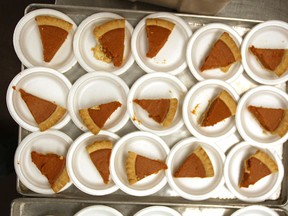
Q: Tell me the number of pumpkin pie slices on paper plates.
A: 15